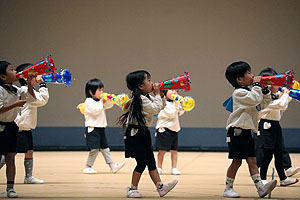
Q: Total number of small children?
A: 7